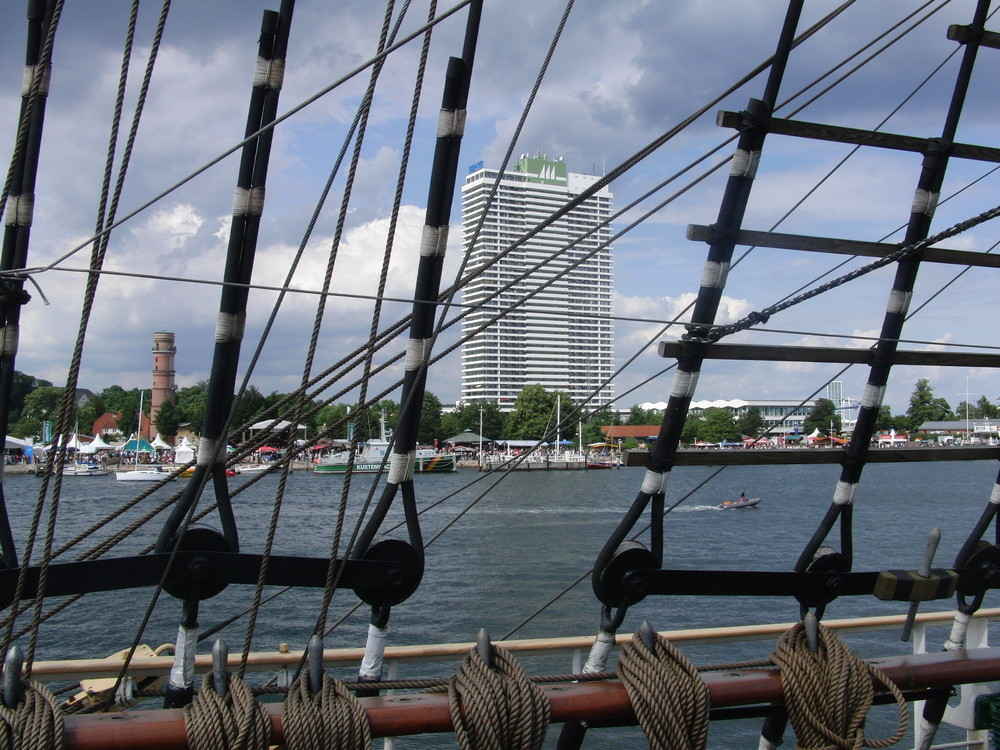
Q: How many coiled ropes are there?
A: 6